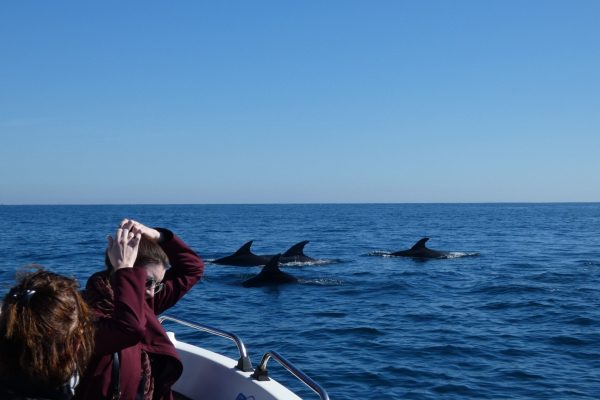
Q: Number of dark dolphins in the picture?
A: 4